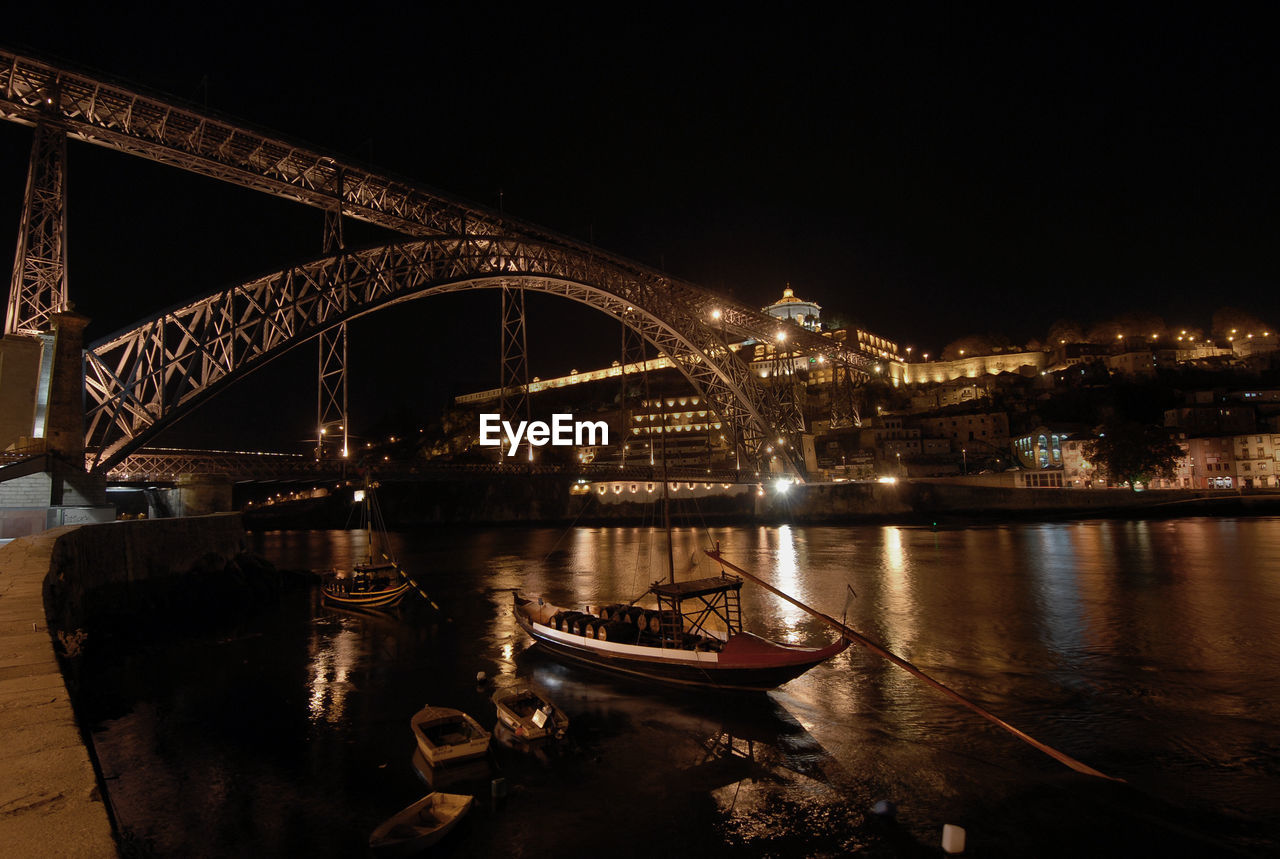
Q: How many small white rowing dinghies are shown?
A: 3